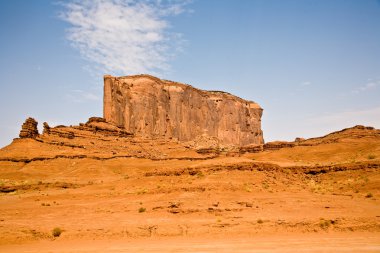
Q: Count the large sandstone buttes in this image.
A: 1